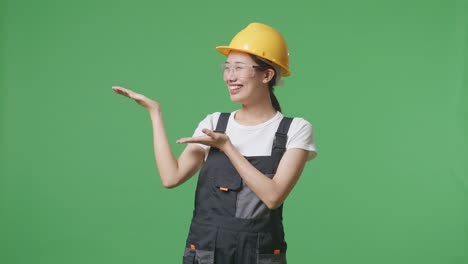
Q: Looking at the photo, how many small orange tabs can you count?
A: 3